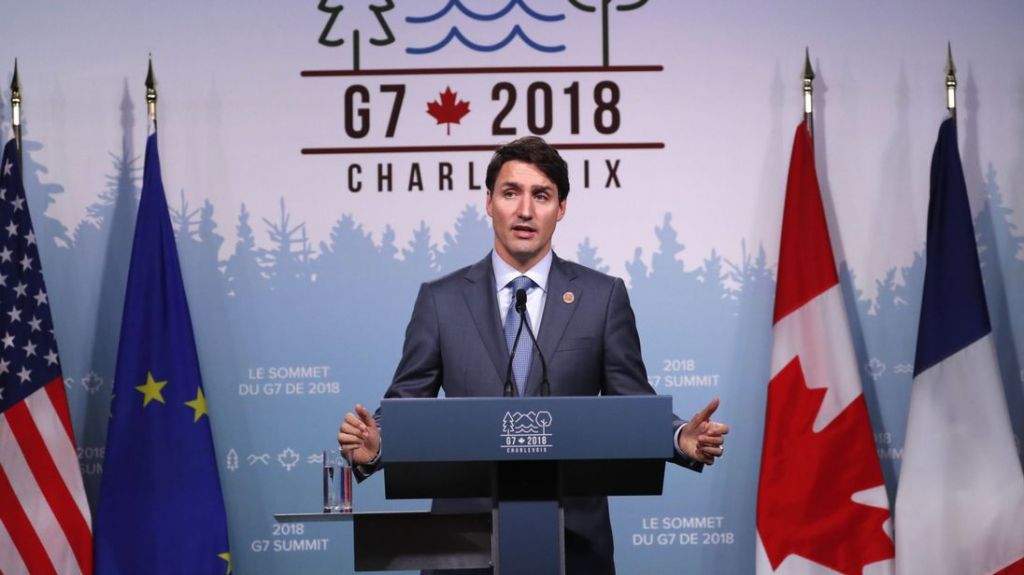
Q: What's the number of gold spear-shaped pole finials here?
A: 4